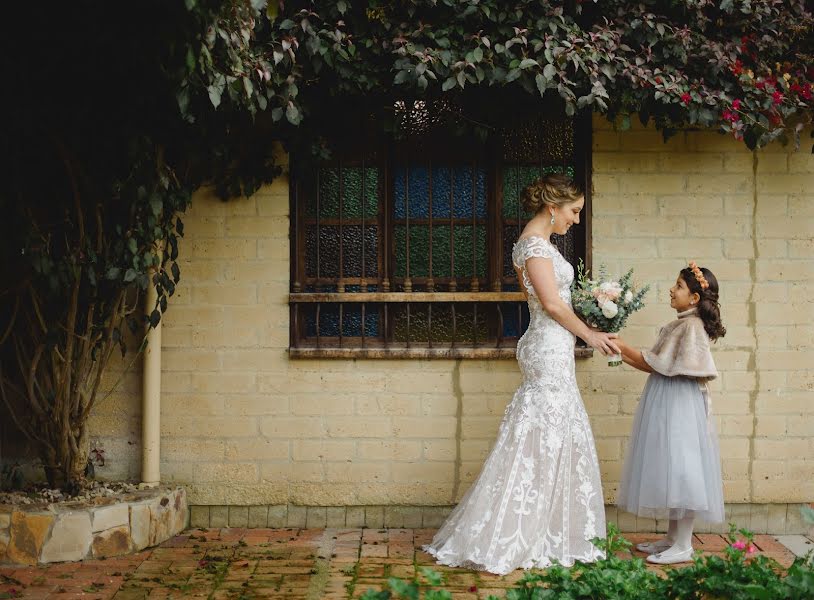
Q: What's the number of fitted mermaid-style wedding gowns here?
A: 1